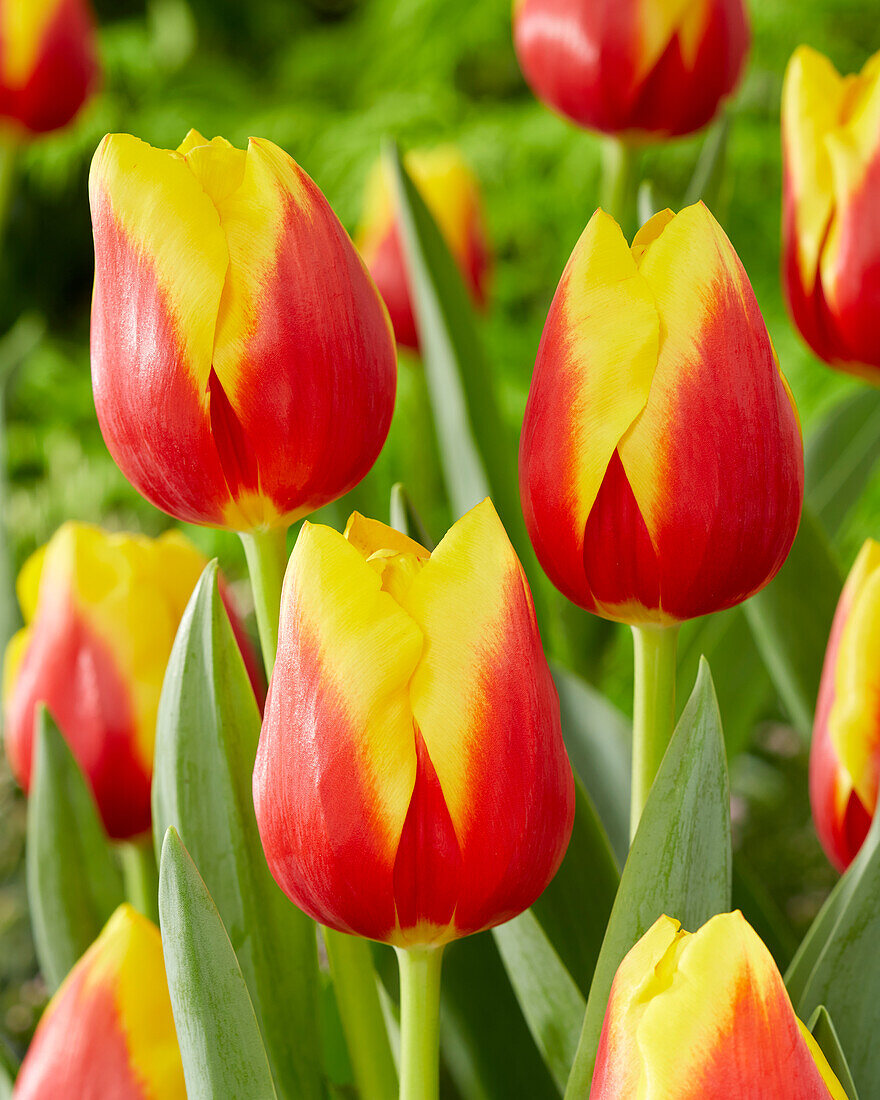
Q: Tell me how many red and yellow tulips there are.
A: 11